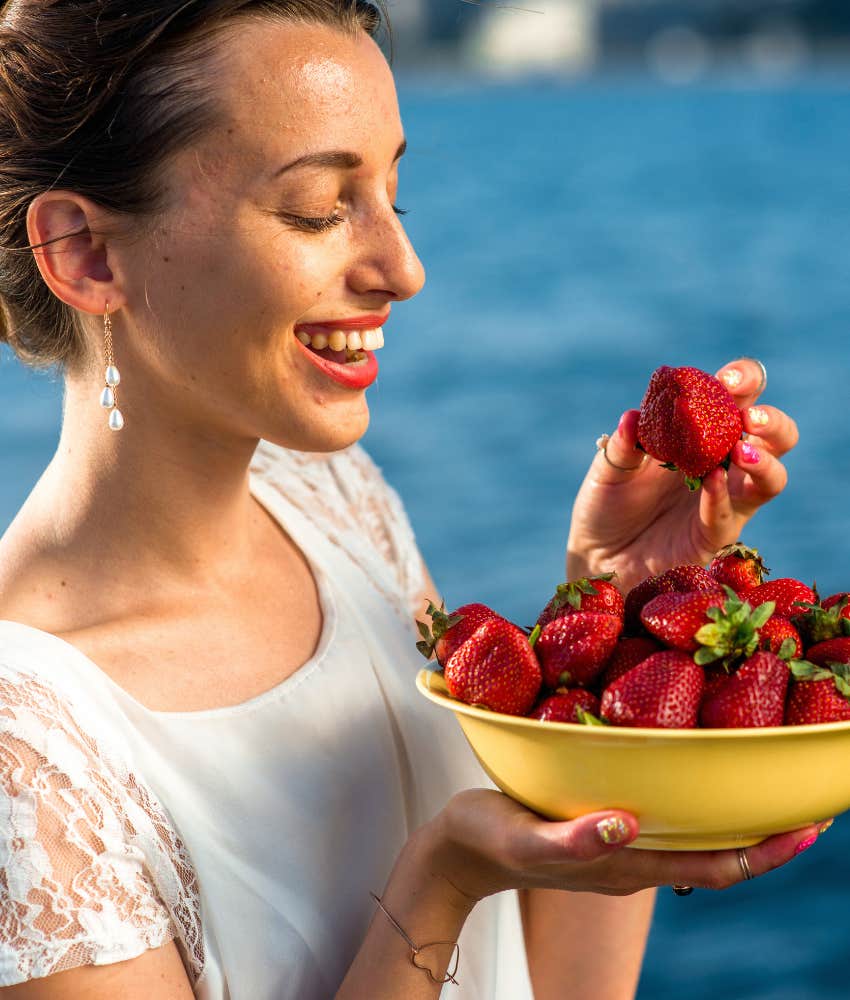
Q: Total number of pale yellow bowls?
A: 1